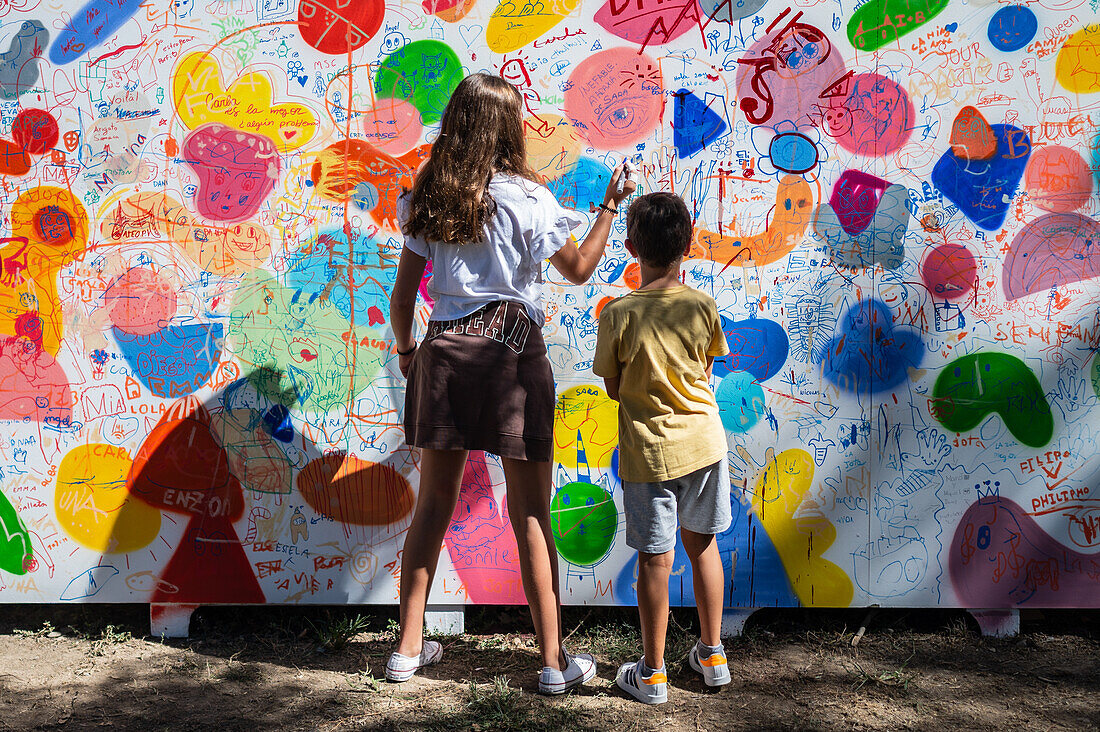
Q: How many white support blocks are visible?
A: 4